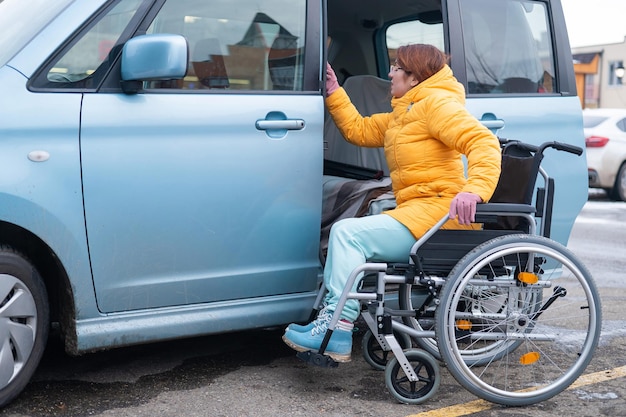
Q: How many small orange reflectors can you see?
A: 3